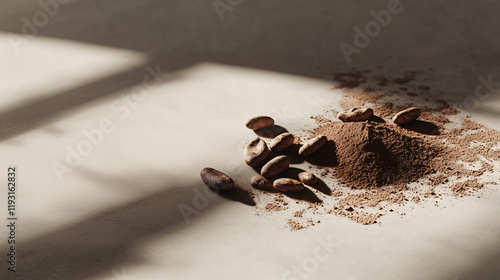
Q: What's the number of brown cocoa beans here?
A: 11